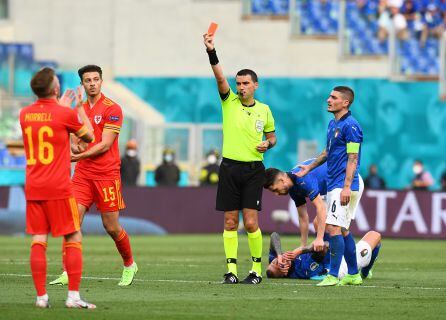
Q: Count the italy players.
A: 3